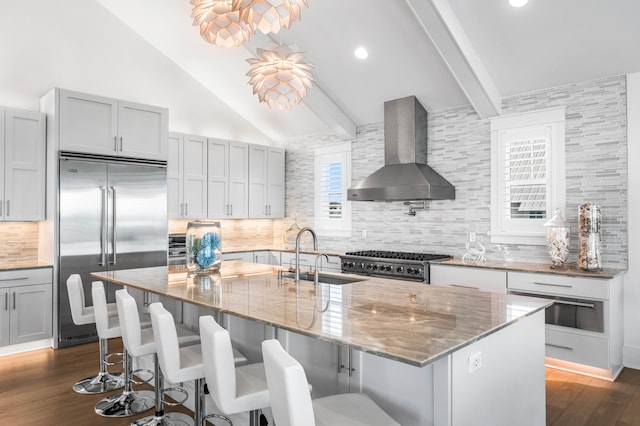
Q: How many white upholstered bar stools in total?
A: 6